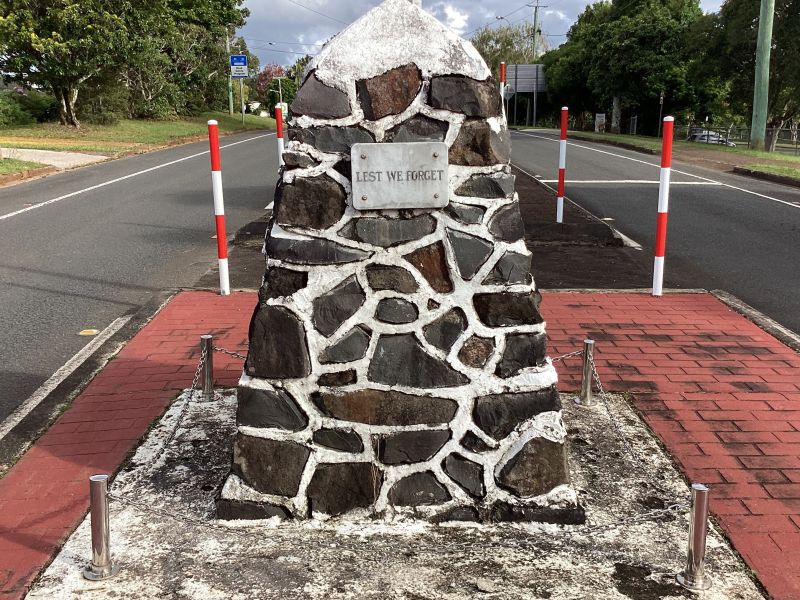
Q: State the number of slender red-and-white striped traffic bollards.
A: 5